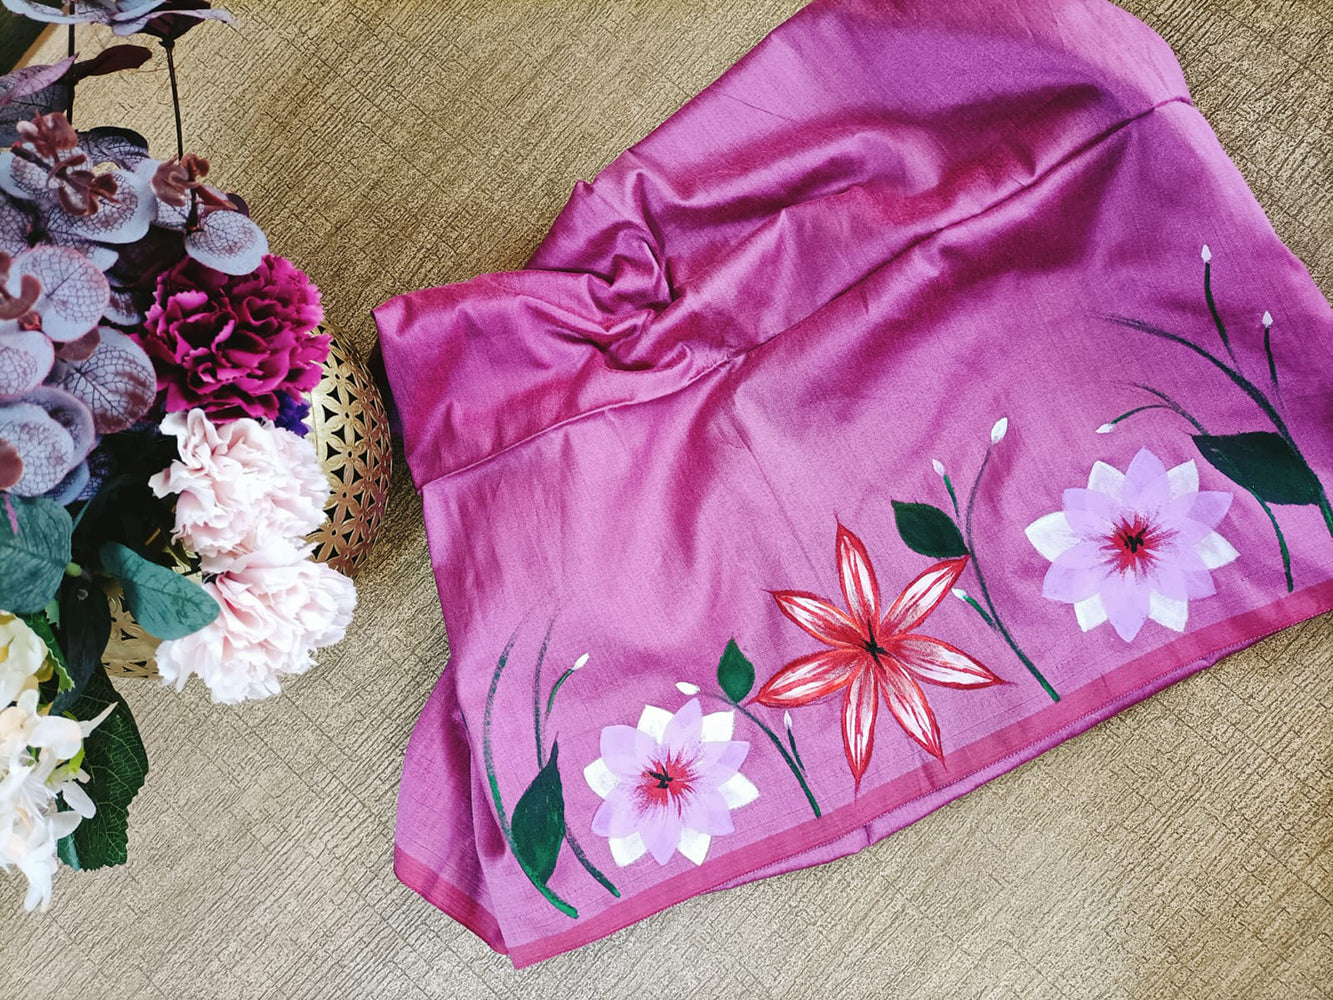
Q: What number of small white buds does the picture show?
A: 9